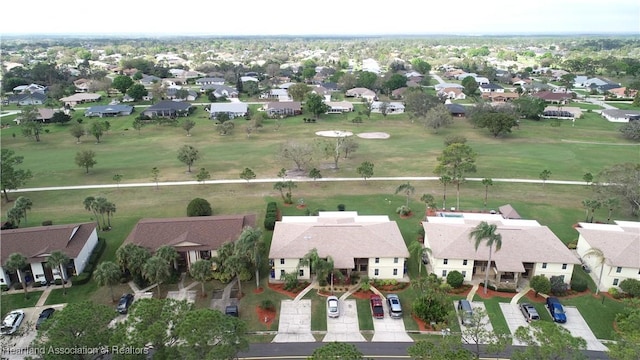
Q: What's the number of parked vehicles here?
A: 10